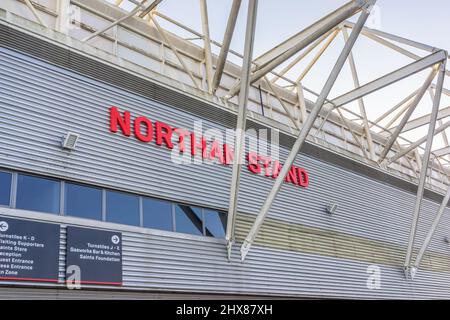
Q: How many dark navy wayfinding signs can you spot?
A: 2